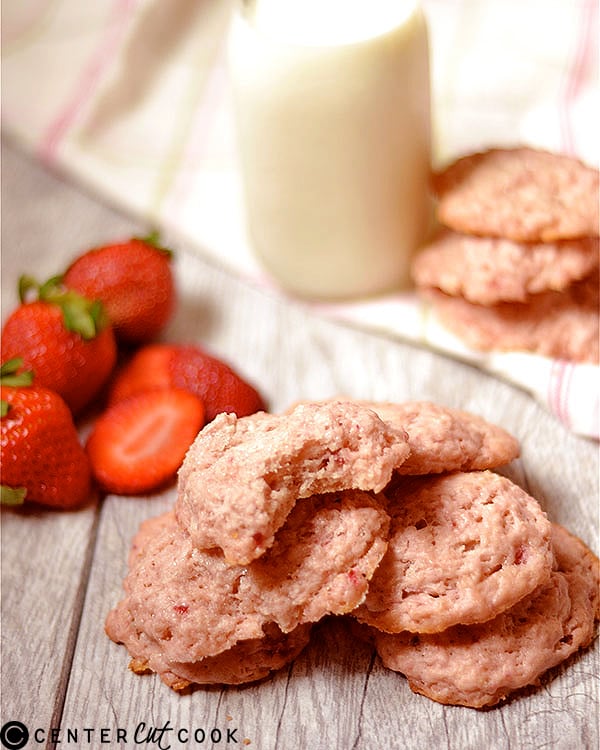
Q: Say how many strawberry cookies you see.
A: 9